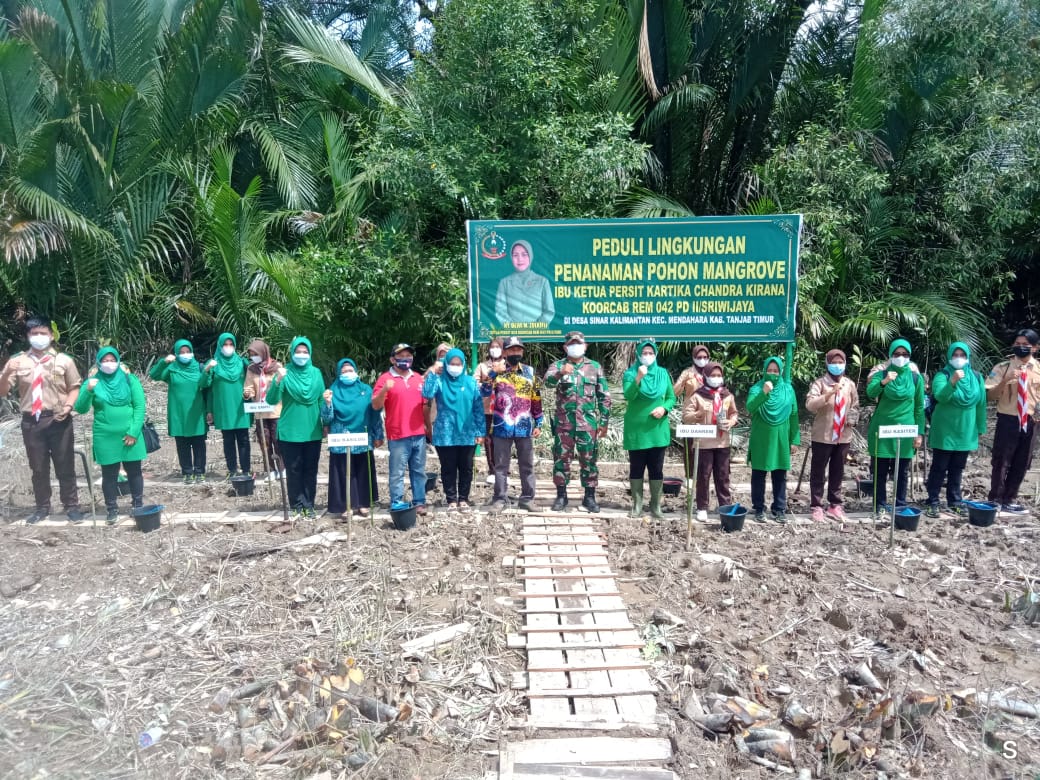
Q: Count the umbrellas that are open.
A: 0